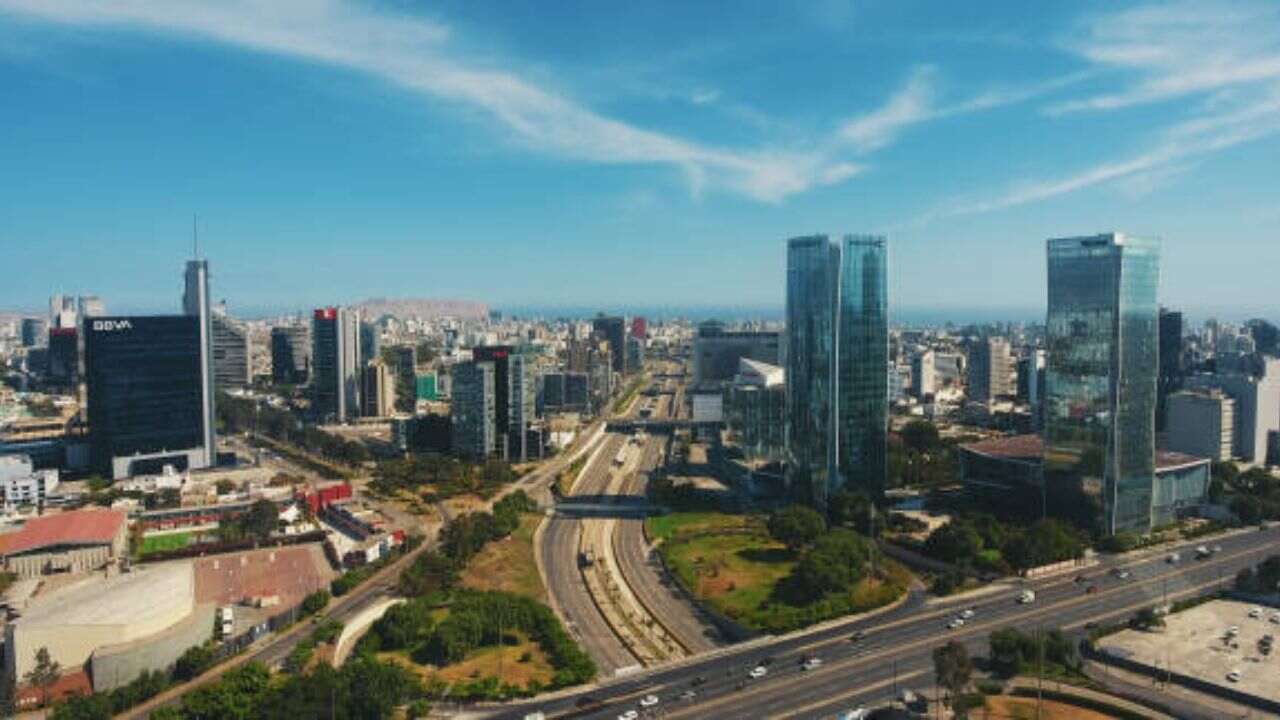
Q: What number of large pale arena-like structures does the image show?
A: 1